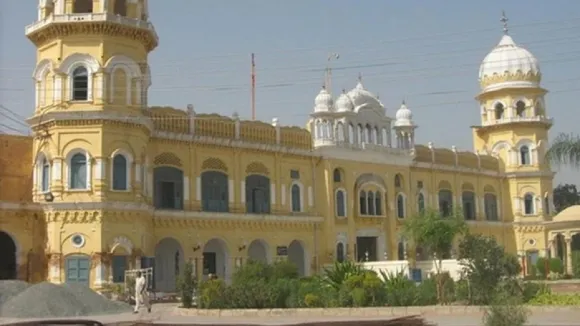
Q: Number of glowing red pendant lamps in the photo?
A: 0